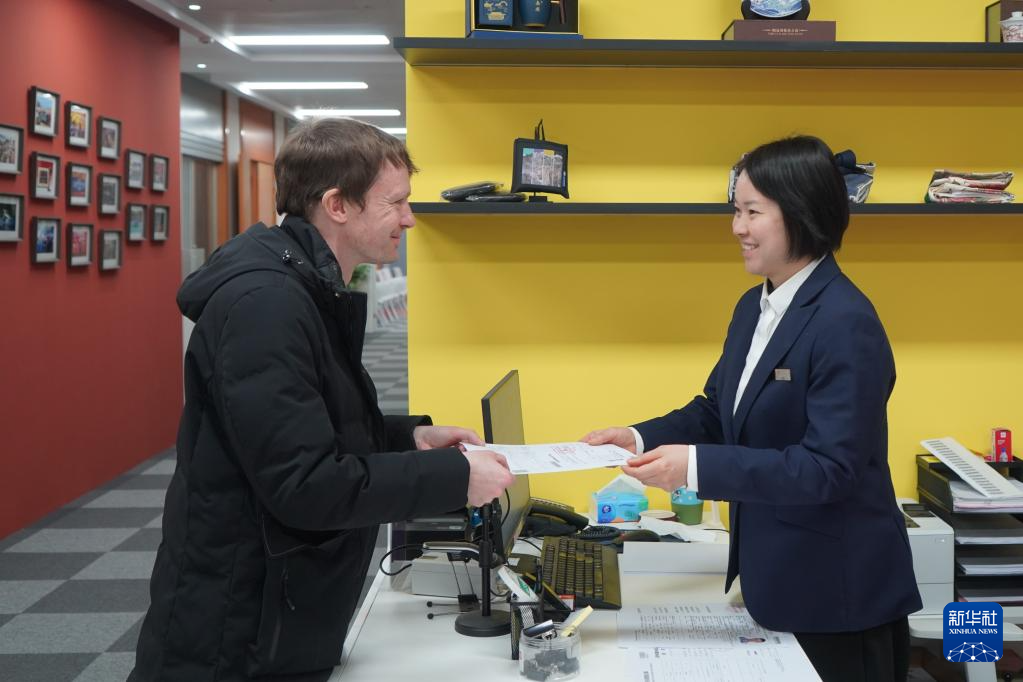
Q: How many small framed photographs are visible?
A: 15